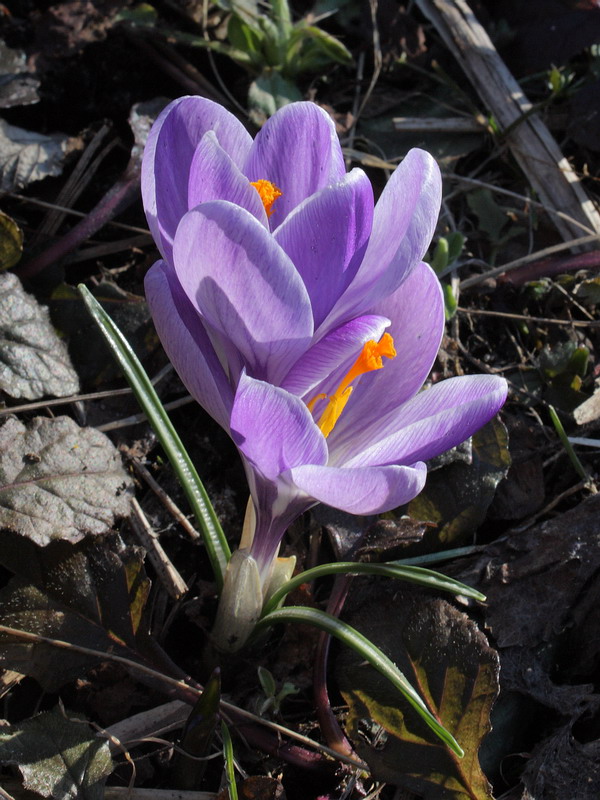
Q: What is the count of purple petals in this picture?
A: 12